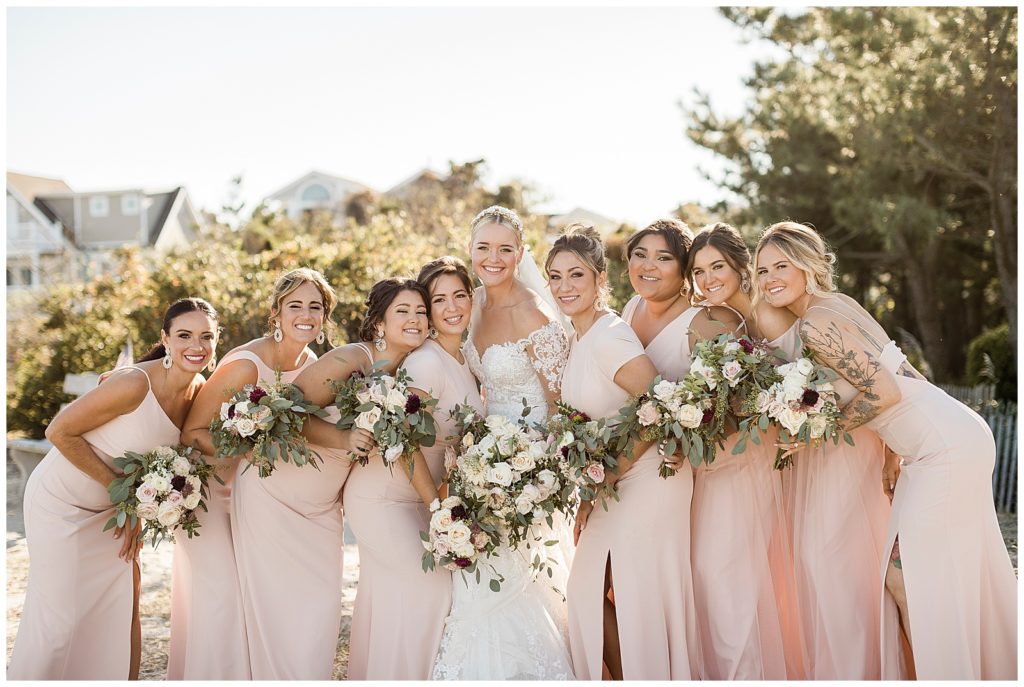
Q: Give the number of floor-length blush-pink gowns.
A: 8